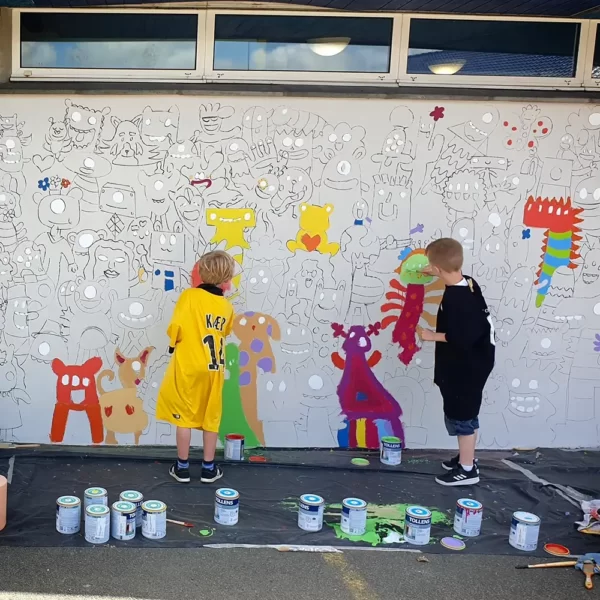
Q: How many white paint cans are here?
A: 14